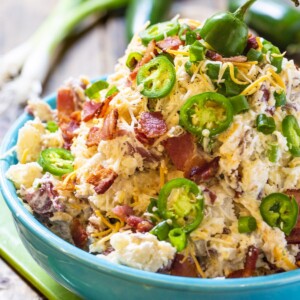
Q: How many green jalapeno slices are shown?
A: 7